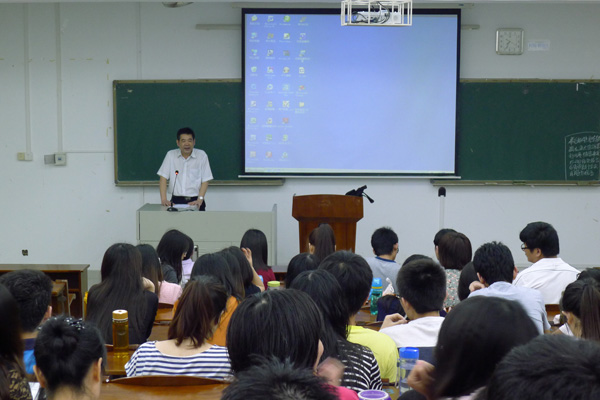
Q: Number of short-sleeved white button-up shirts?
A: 1